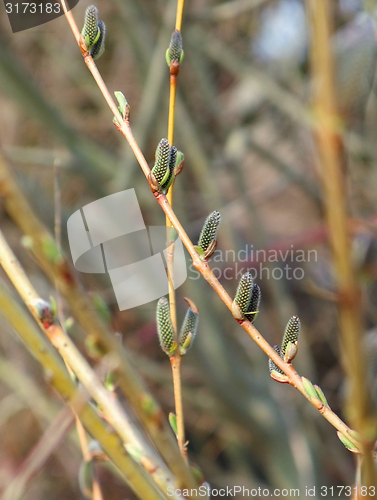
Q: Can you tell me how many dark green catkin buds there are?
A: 12